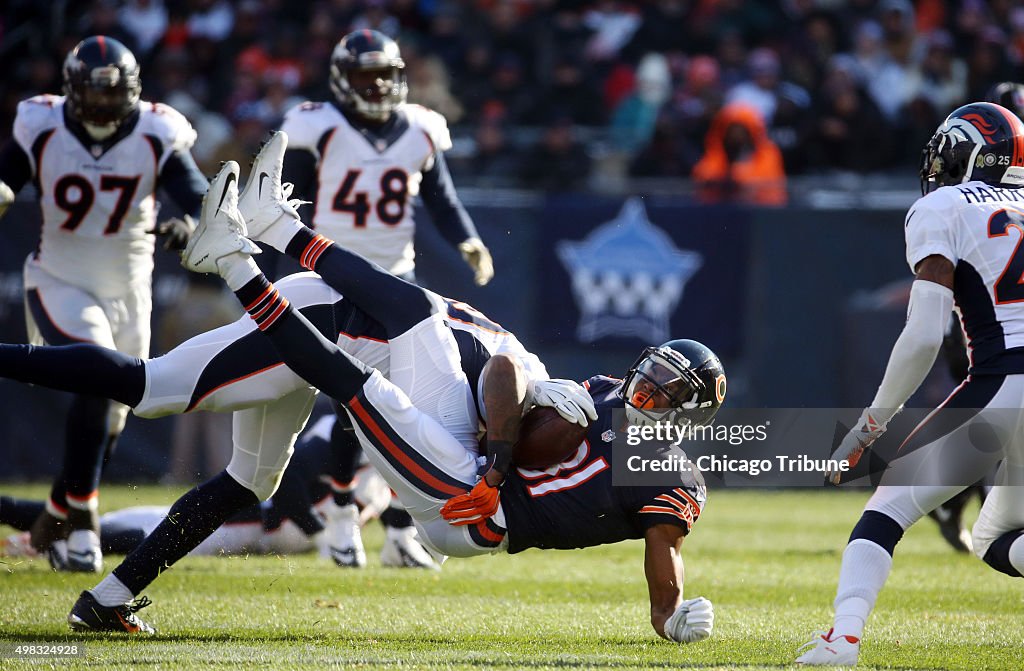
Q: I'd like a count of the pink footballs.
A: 0